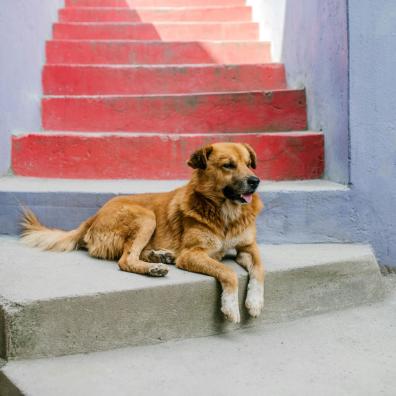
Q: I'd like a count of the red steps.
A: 7